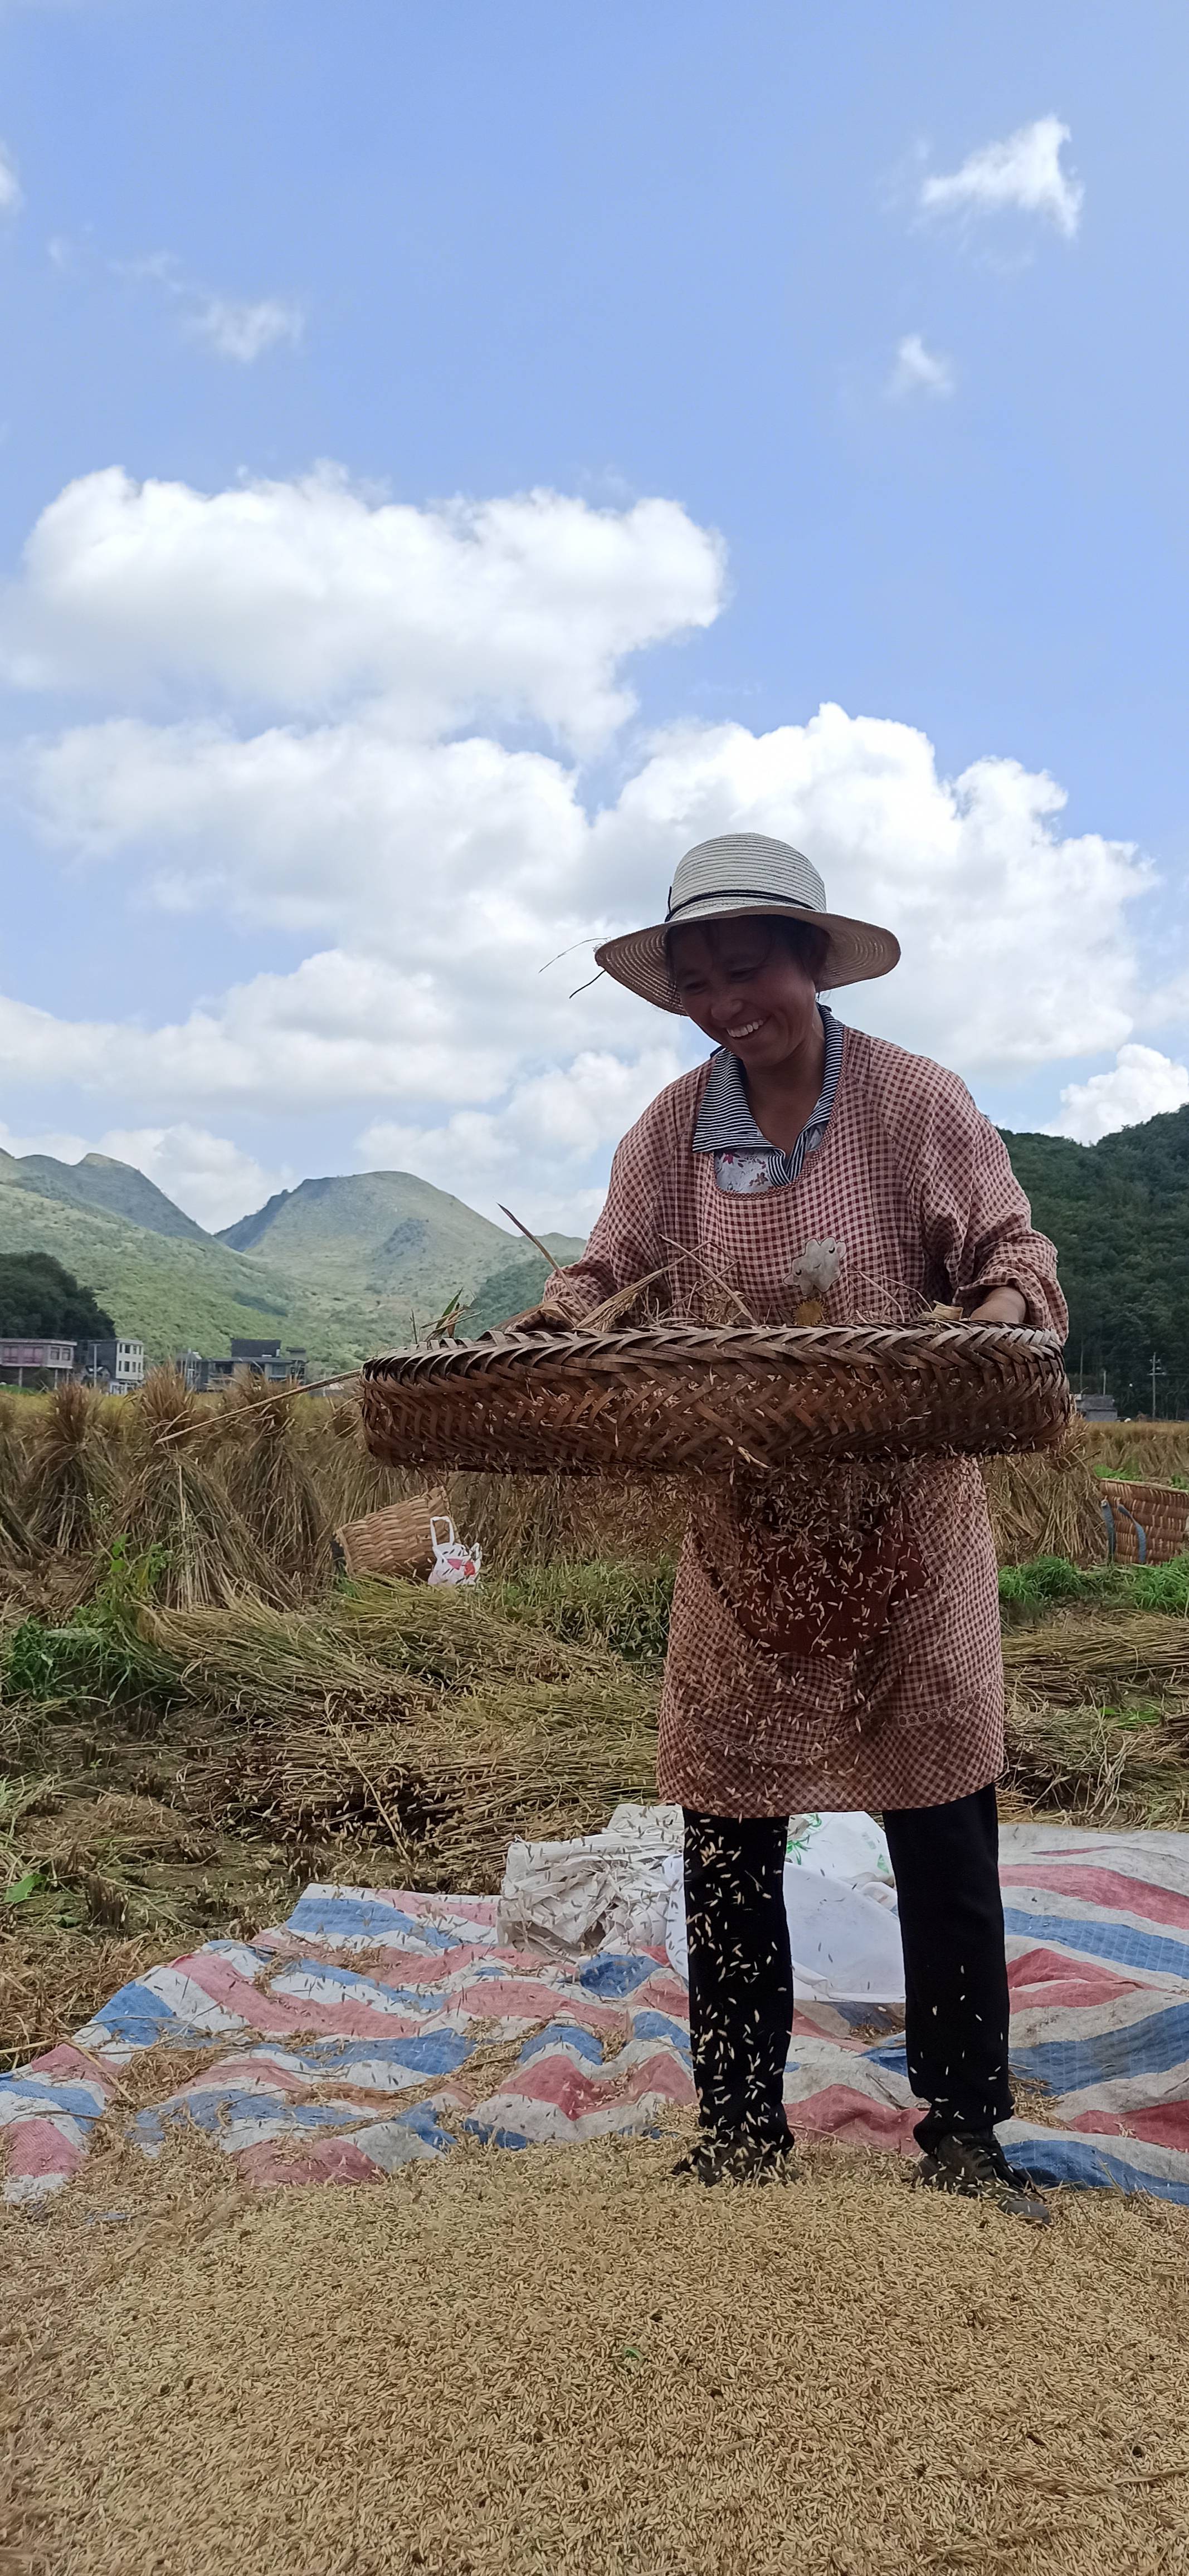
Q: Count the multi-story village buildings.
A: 3